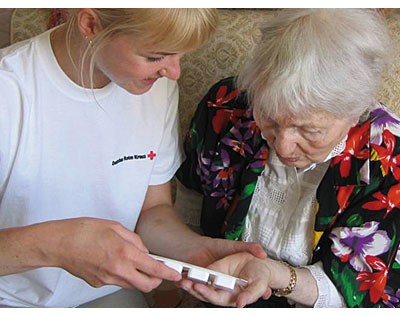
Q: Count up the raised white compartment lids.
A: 3